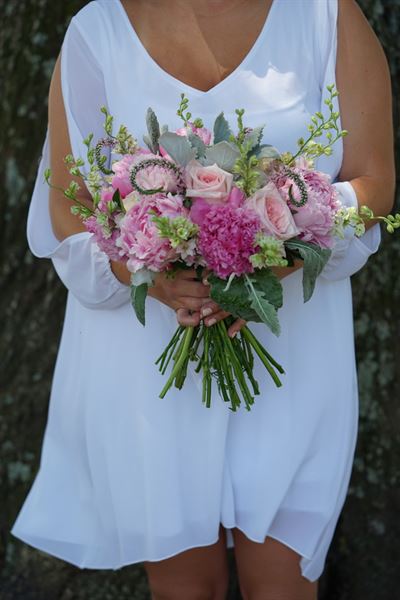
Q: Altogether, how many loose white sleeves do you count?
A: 2